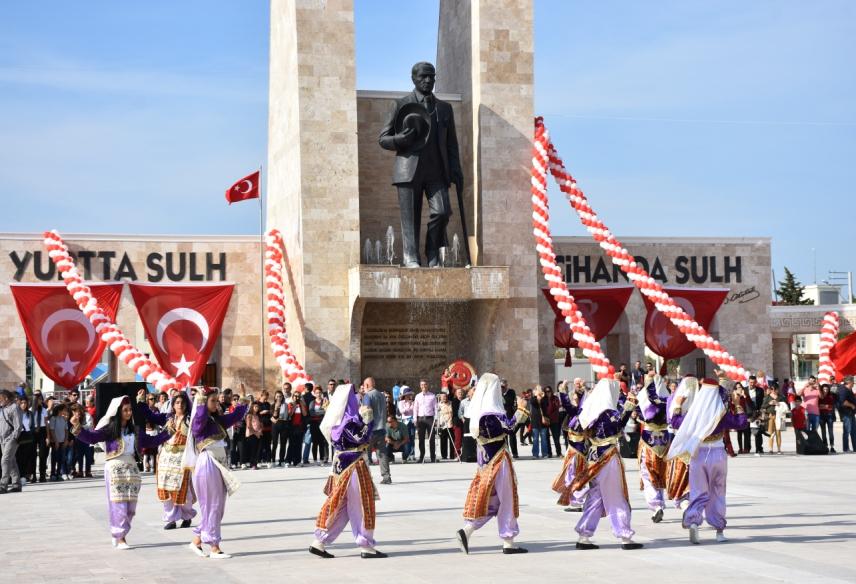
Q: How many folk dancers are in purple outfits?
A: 10